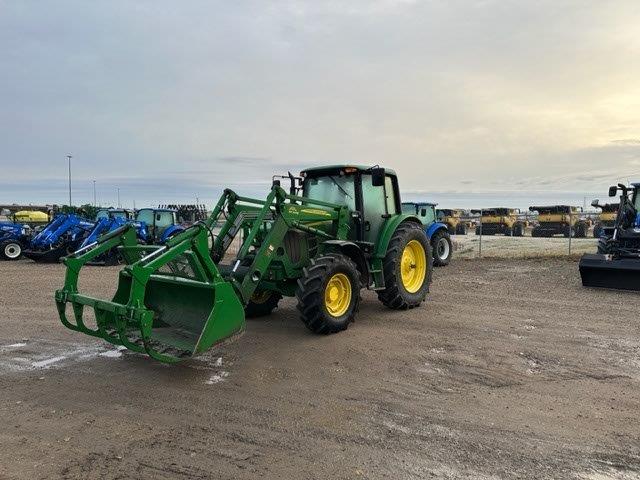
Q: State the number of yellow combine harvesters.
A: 4